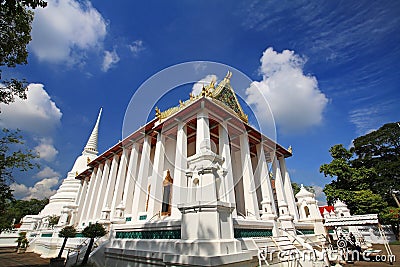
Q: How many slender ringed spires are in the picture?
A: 1